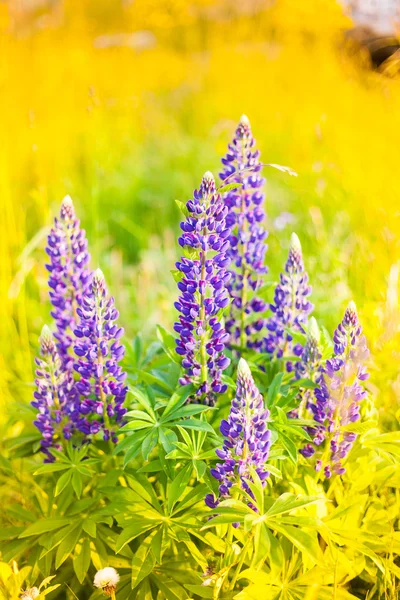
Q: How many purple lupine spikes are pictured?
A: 9